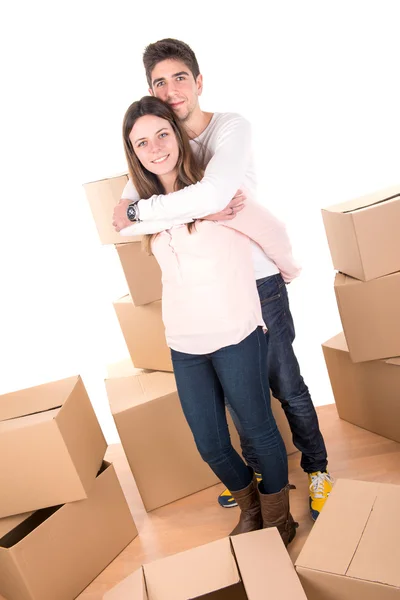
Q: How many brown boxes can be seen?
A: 11